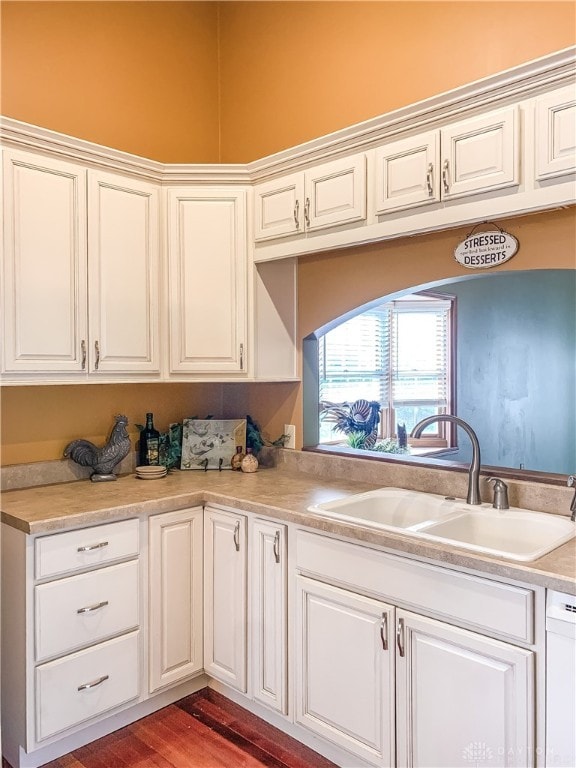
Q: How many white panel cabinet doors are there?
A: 13